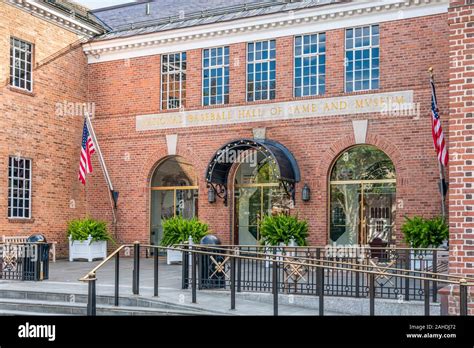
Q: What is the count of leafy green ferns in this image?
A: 4